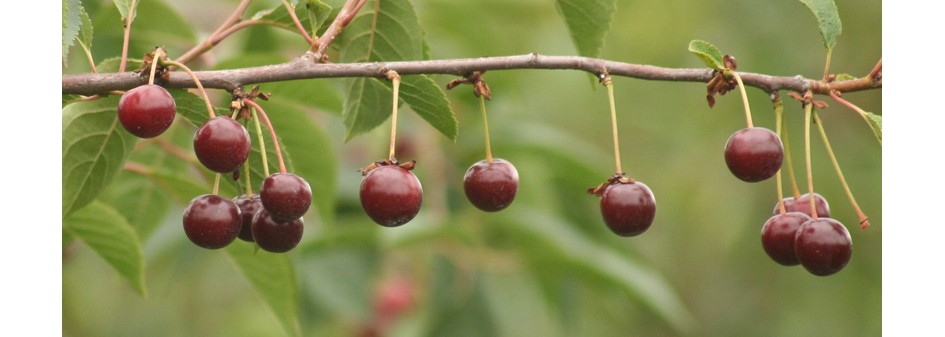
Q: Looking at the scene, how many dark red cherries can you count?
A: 13